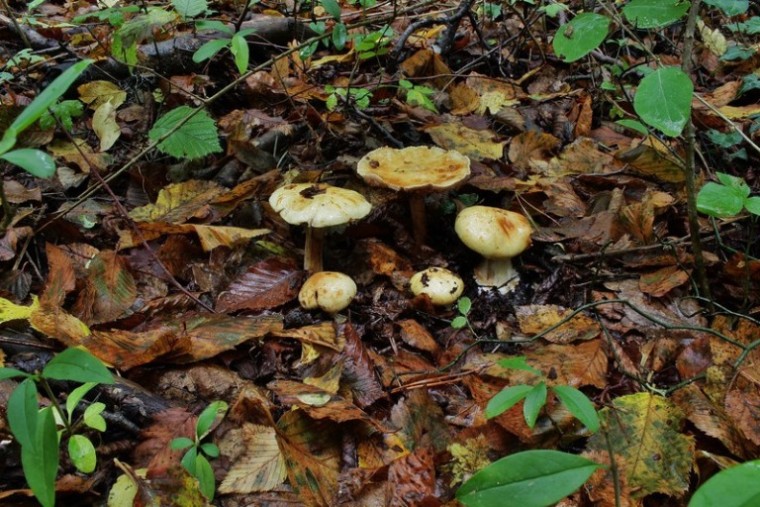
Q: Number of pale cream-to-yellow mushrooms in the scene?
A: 5